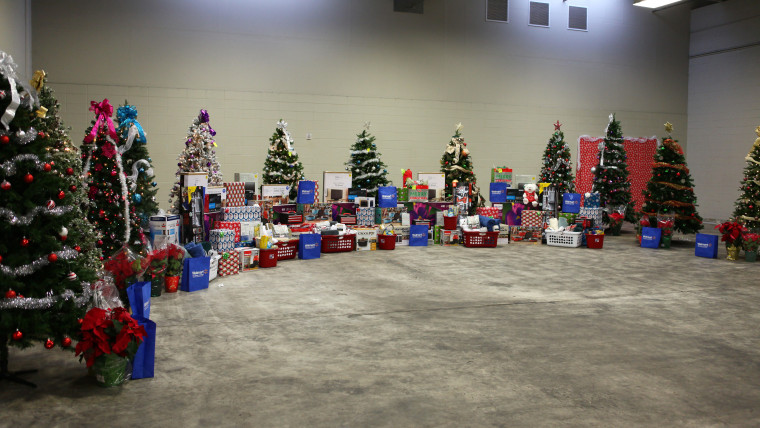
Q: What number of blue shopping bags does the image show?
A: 11